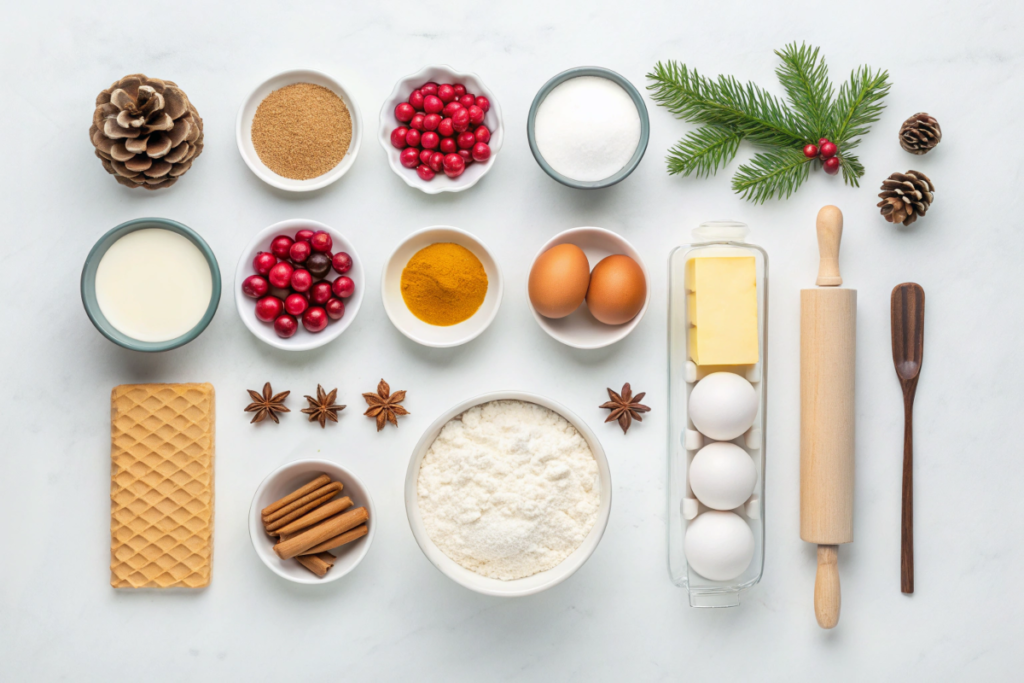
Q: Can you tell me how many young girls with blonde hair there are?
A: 0